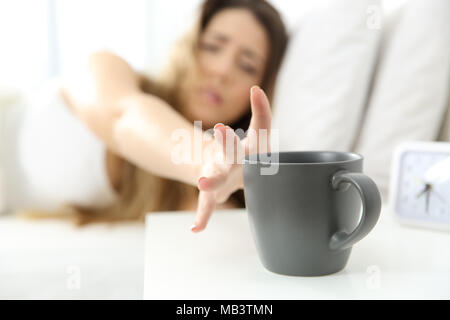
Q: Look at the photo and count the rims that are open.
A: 1